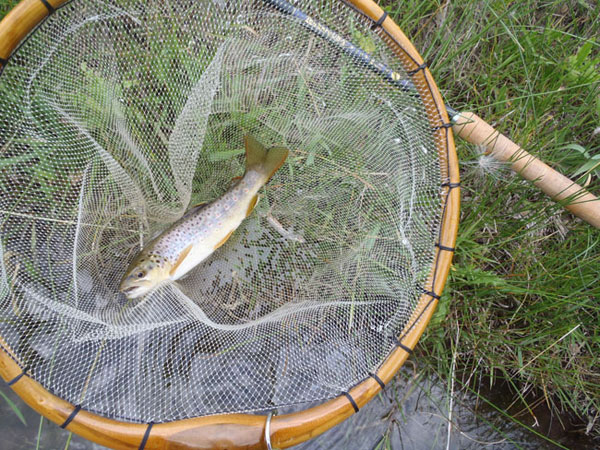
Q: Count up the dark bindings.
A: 14